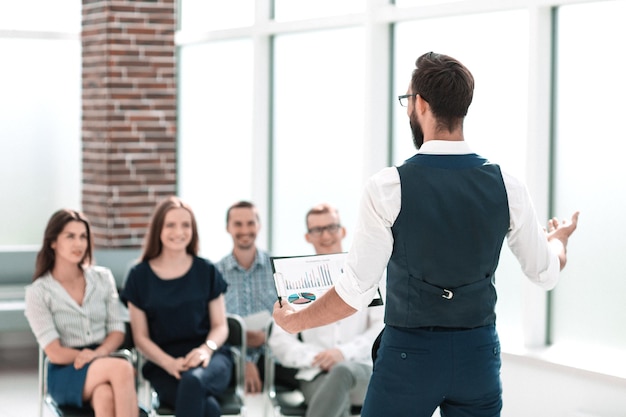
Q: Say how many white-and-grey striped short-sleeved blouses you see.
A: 1